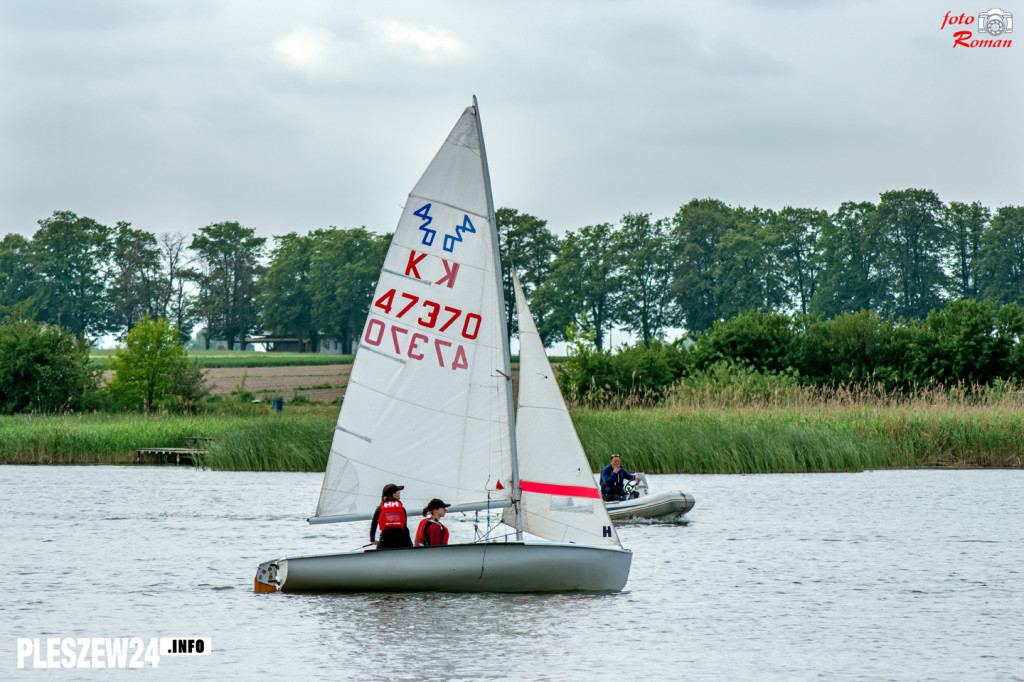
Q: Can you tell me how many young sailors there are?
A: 2